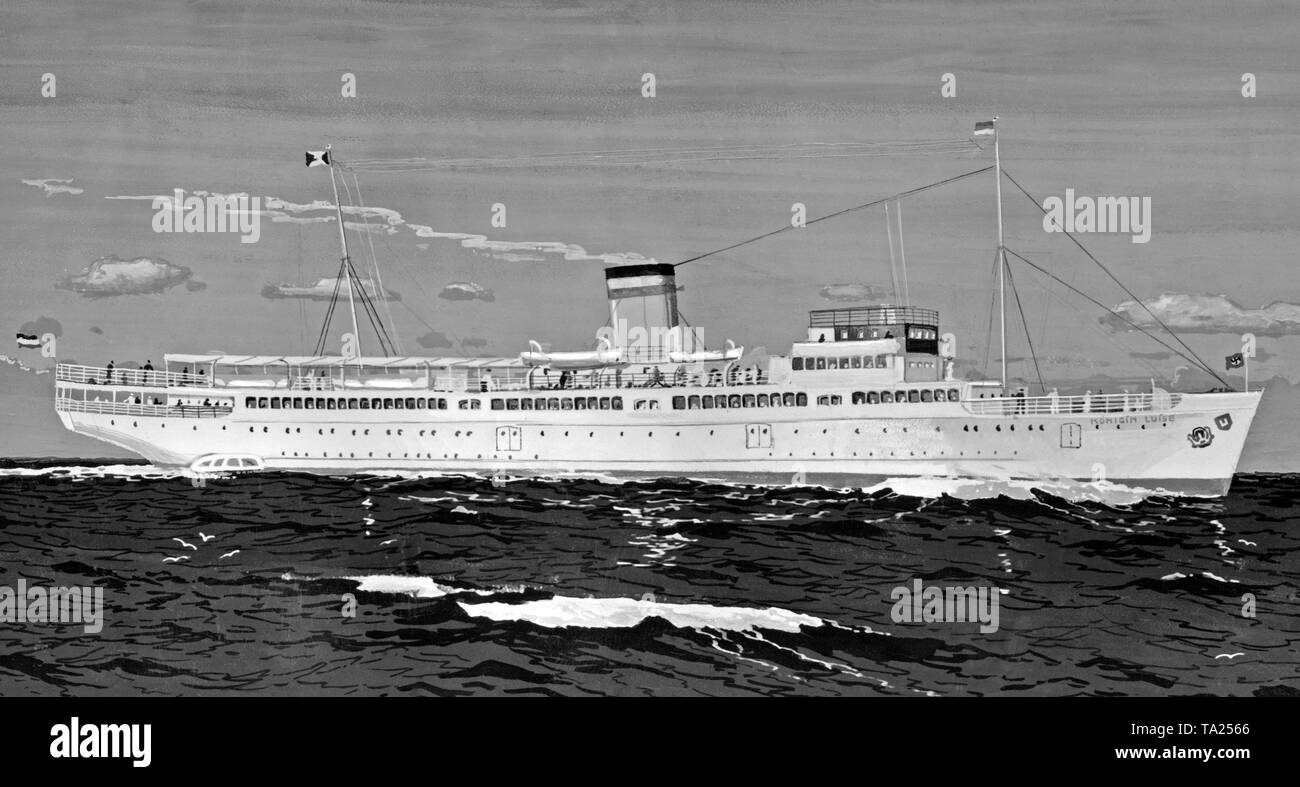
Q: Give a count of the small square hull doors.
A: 3